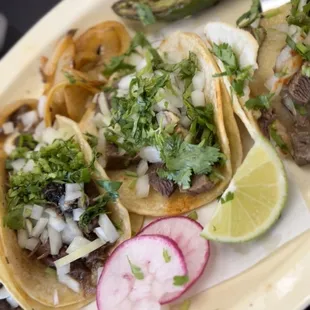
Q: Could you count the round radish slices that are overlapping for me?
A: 2